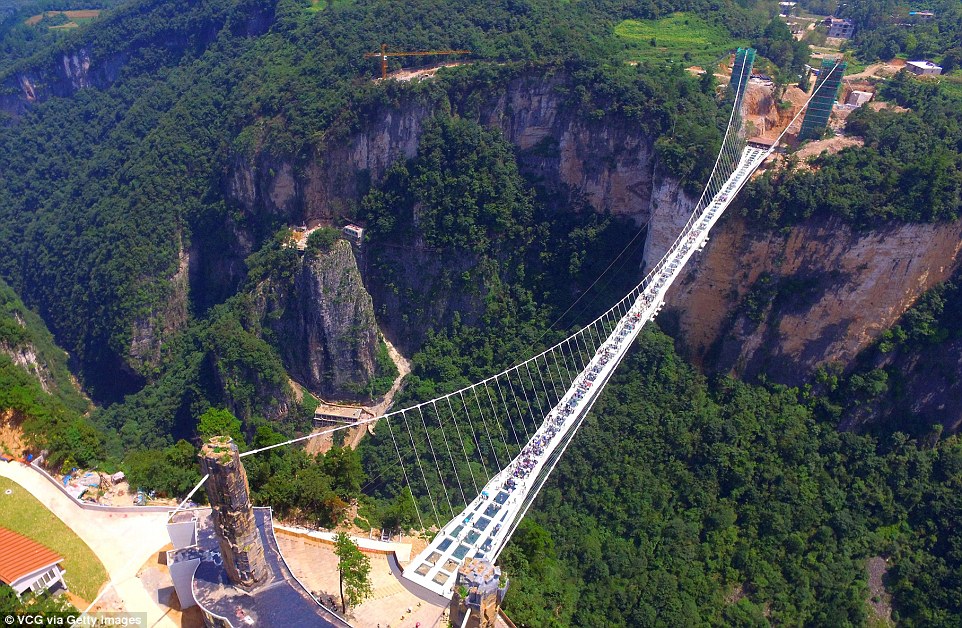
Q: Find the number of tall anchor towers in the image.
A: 4